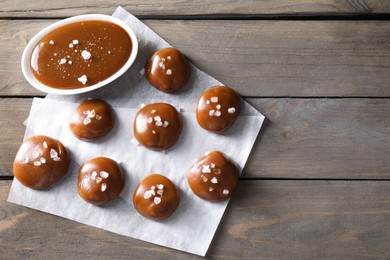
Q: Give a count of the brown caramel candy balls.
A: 8